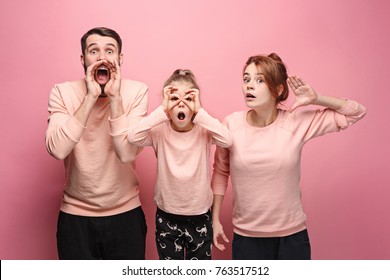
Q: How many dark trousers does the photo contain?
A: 3